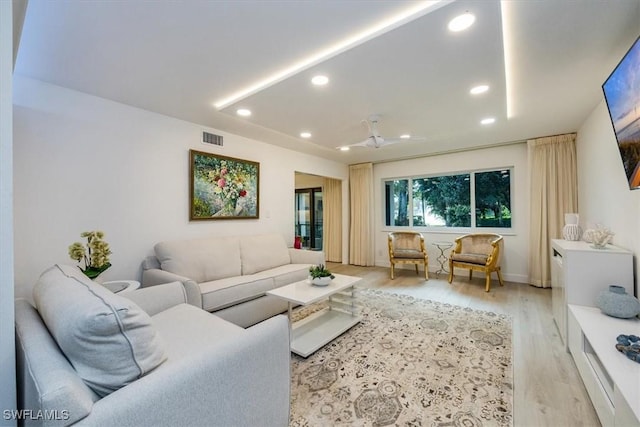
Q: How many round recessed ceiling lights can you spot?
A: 8